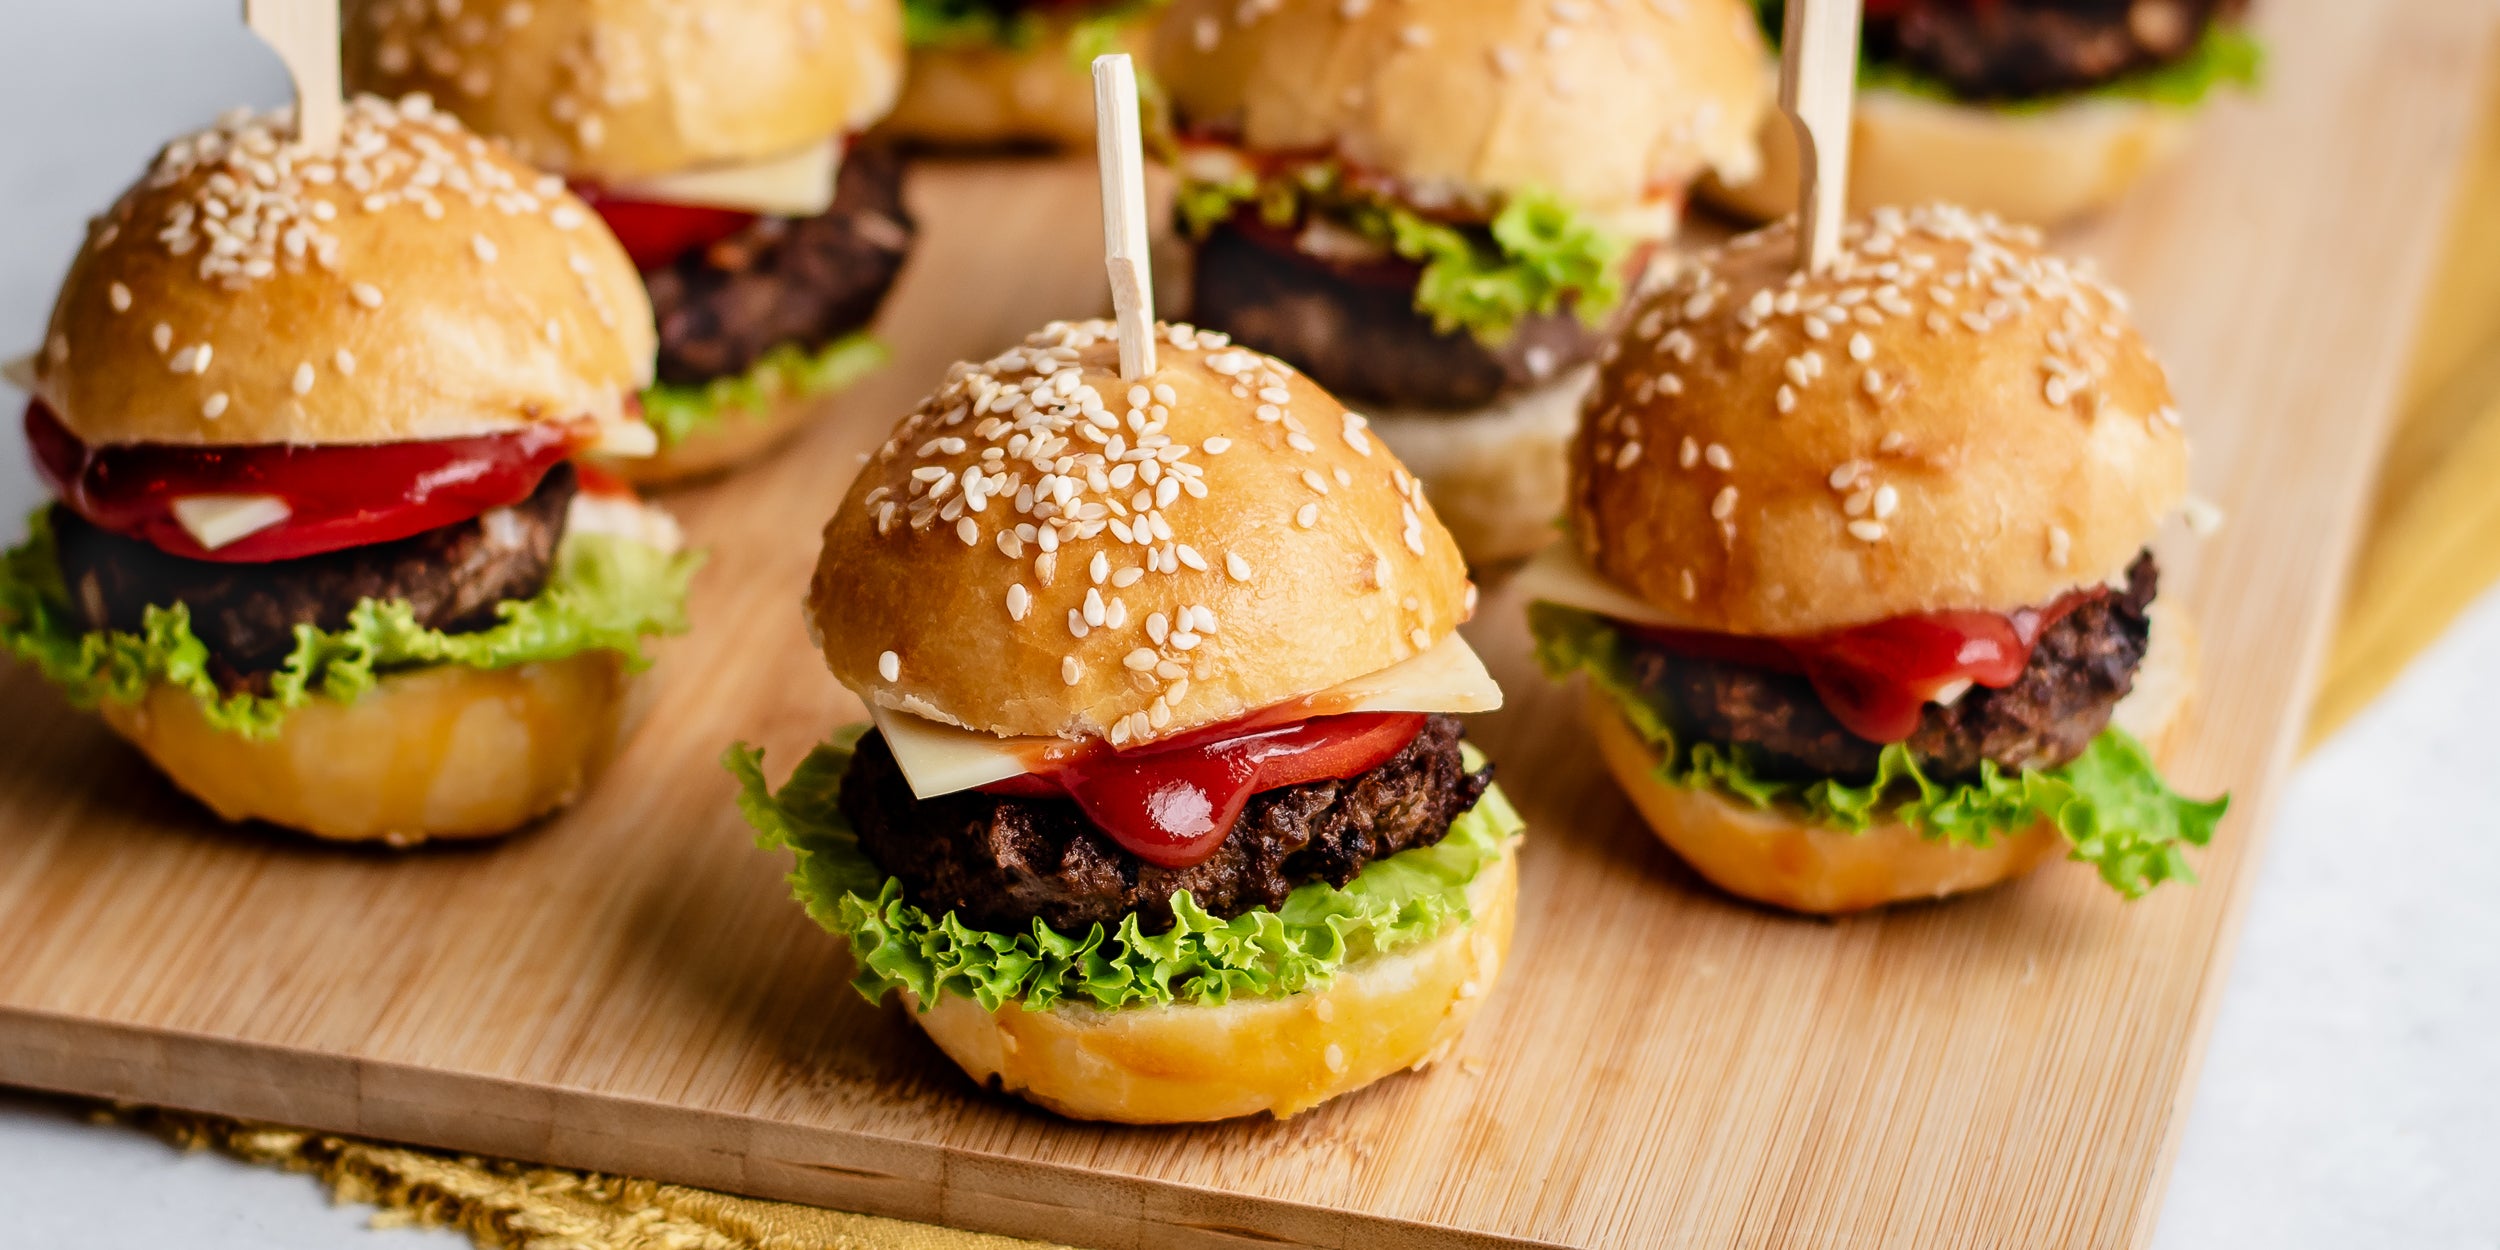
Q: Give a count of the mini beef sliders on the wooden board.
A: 7